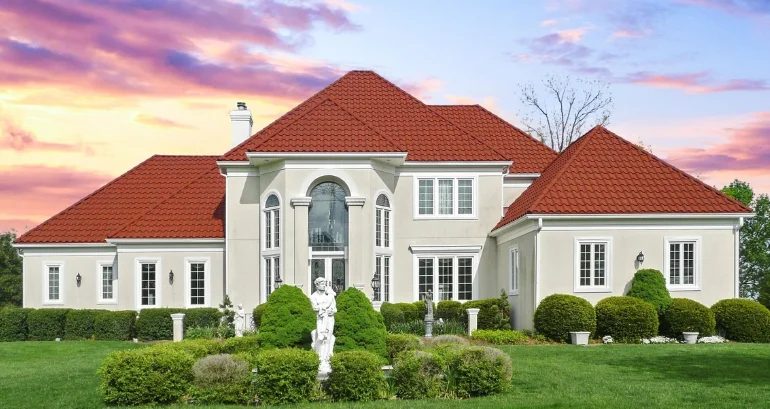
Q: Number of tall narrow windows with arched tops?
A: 2